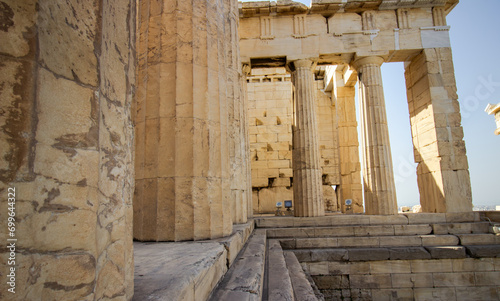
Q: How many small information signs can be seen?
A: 3